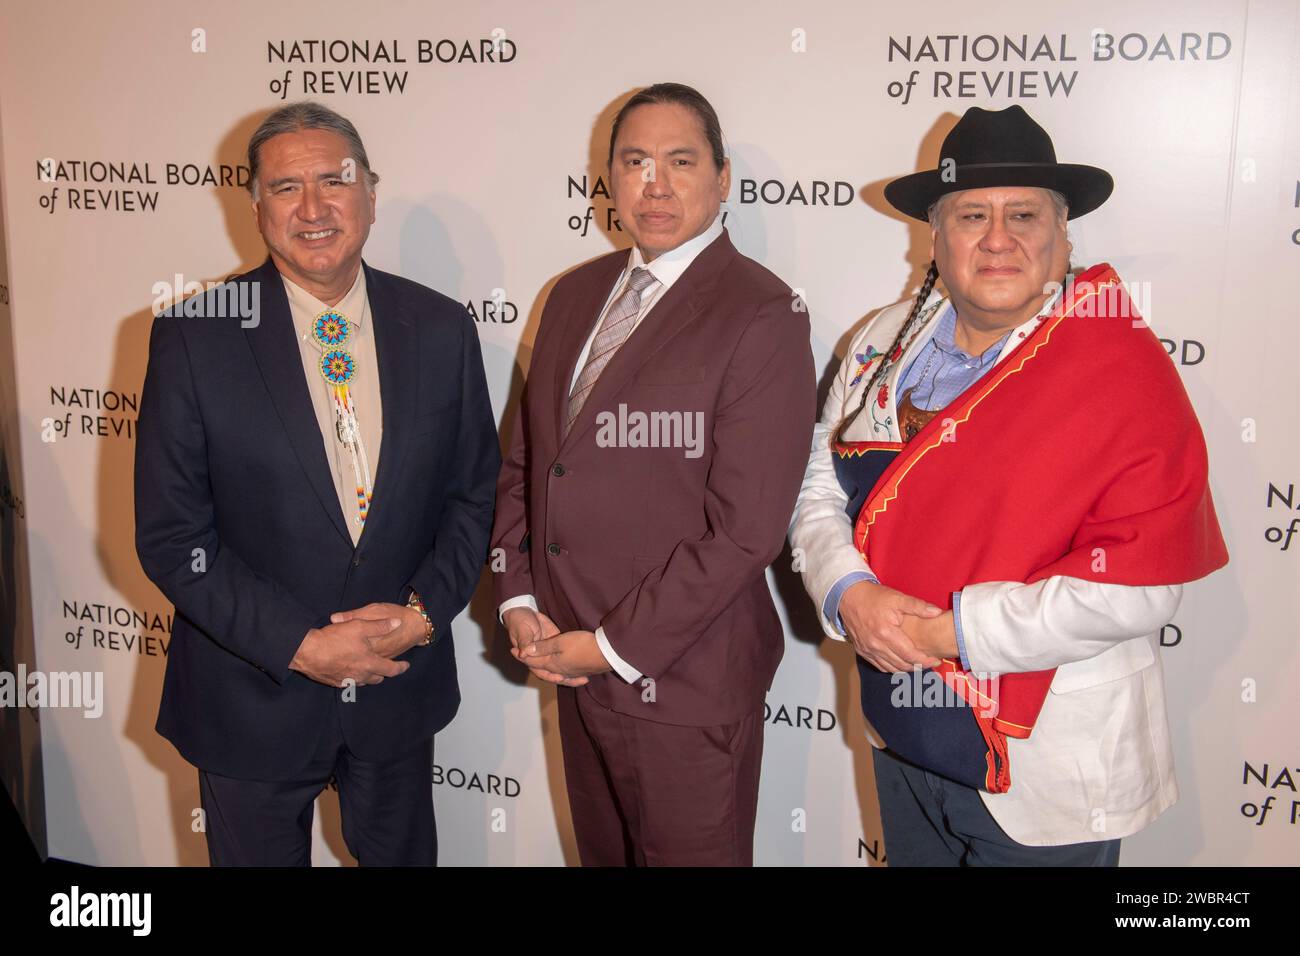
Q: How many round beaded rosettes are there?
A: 2